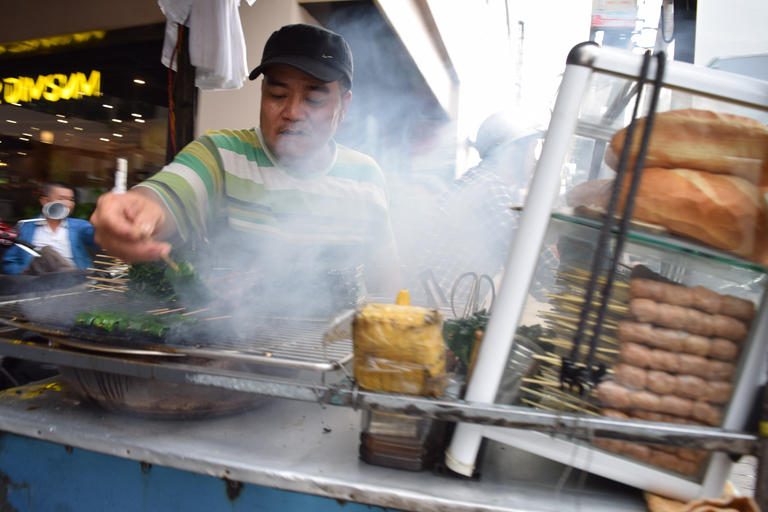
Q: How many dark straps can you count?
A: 2